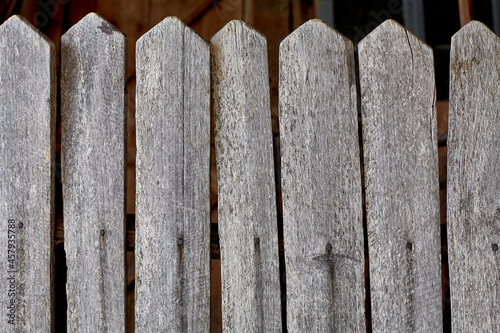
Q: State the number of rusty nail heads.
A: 7